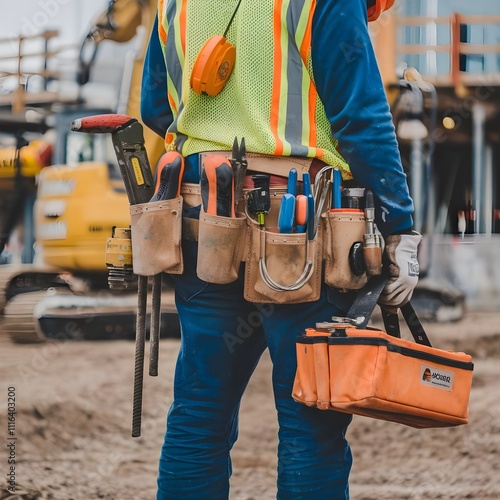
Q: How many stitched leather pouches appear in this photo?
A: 4